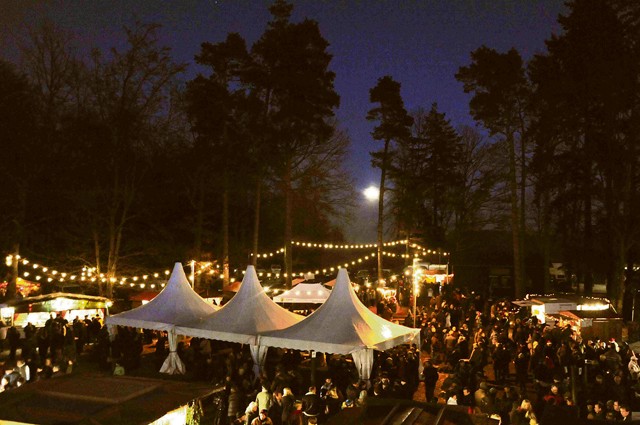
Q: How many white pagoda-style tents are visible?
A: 3